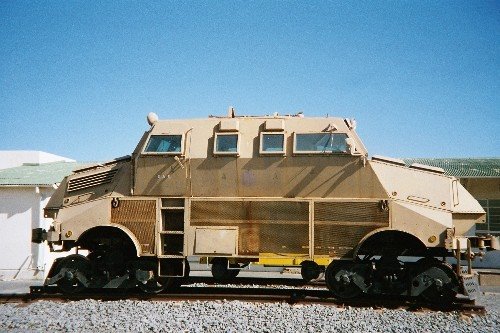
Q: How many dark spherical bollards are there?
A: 0